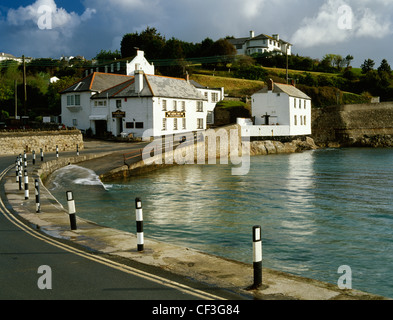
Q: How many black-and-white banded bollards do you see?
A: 14